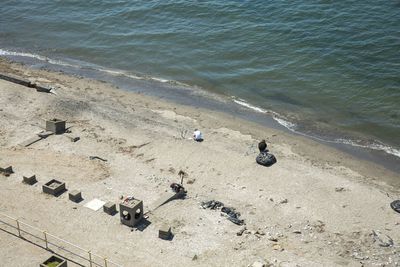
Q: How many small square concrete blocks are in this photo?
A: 5